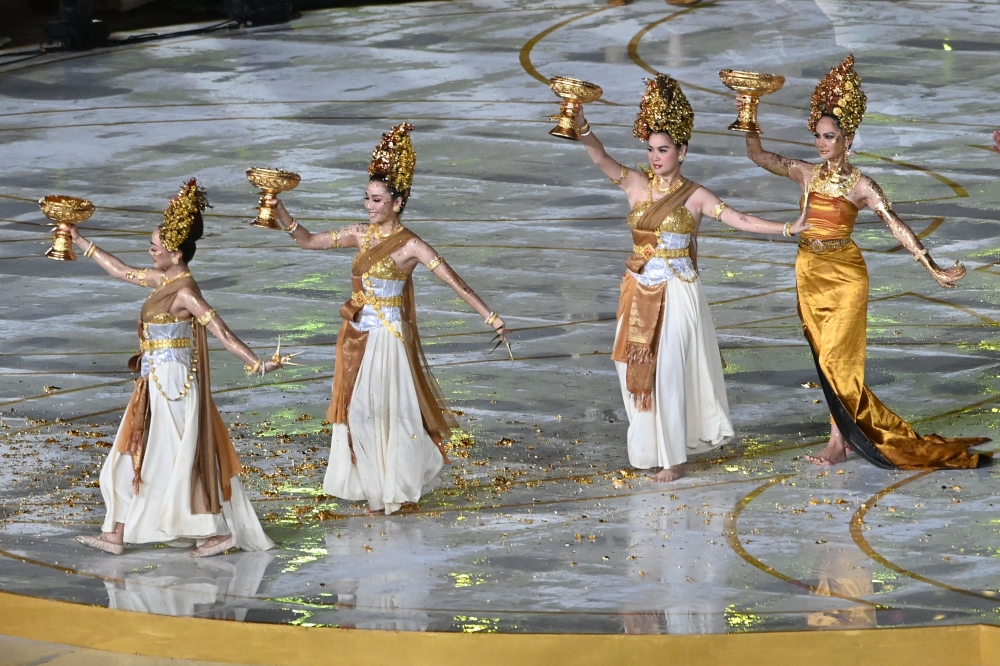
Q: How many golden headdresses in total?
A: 4